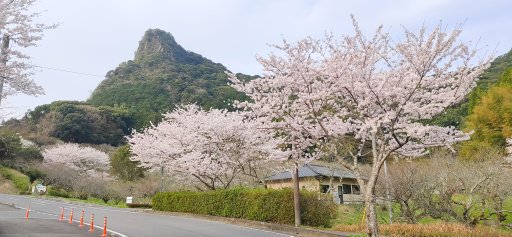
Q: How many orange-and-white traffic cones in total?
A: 6